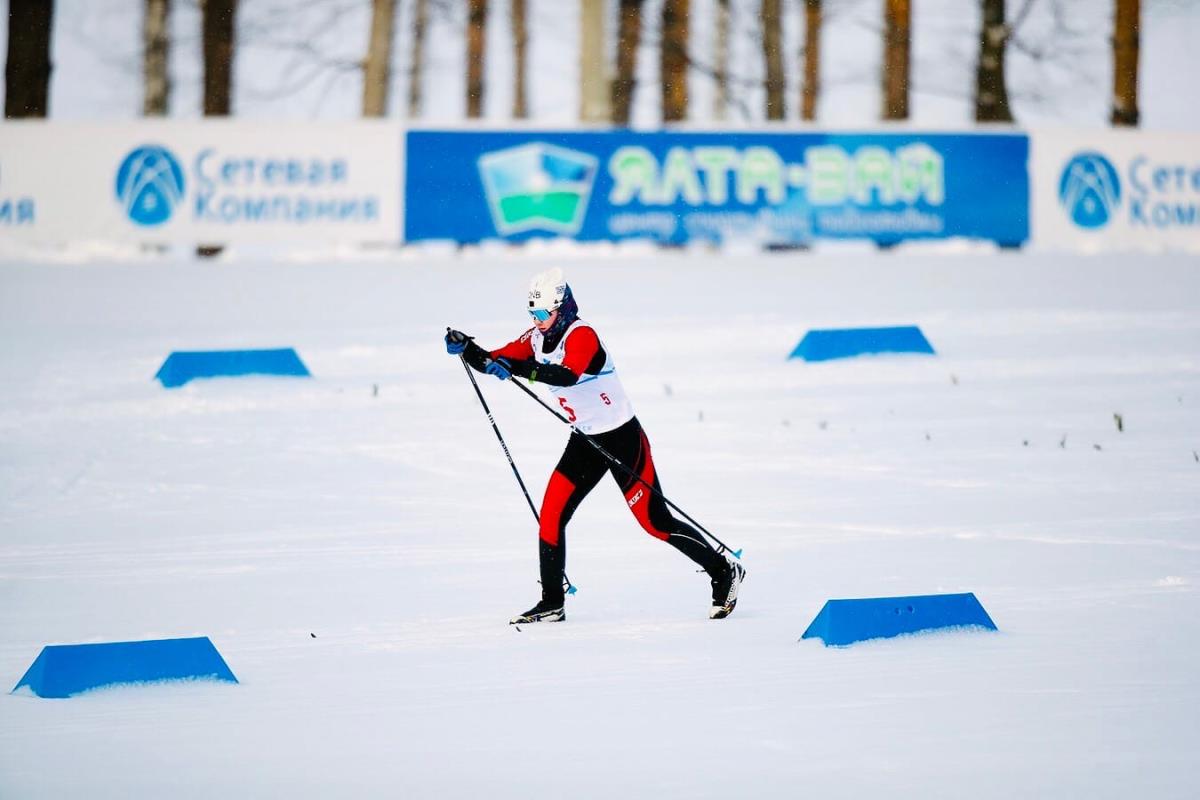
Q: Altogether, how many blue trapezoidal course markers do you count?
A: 4